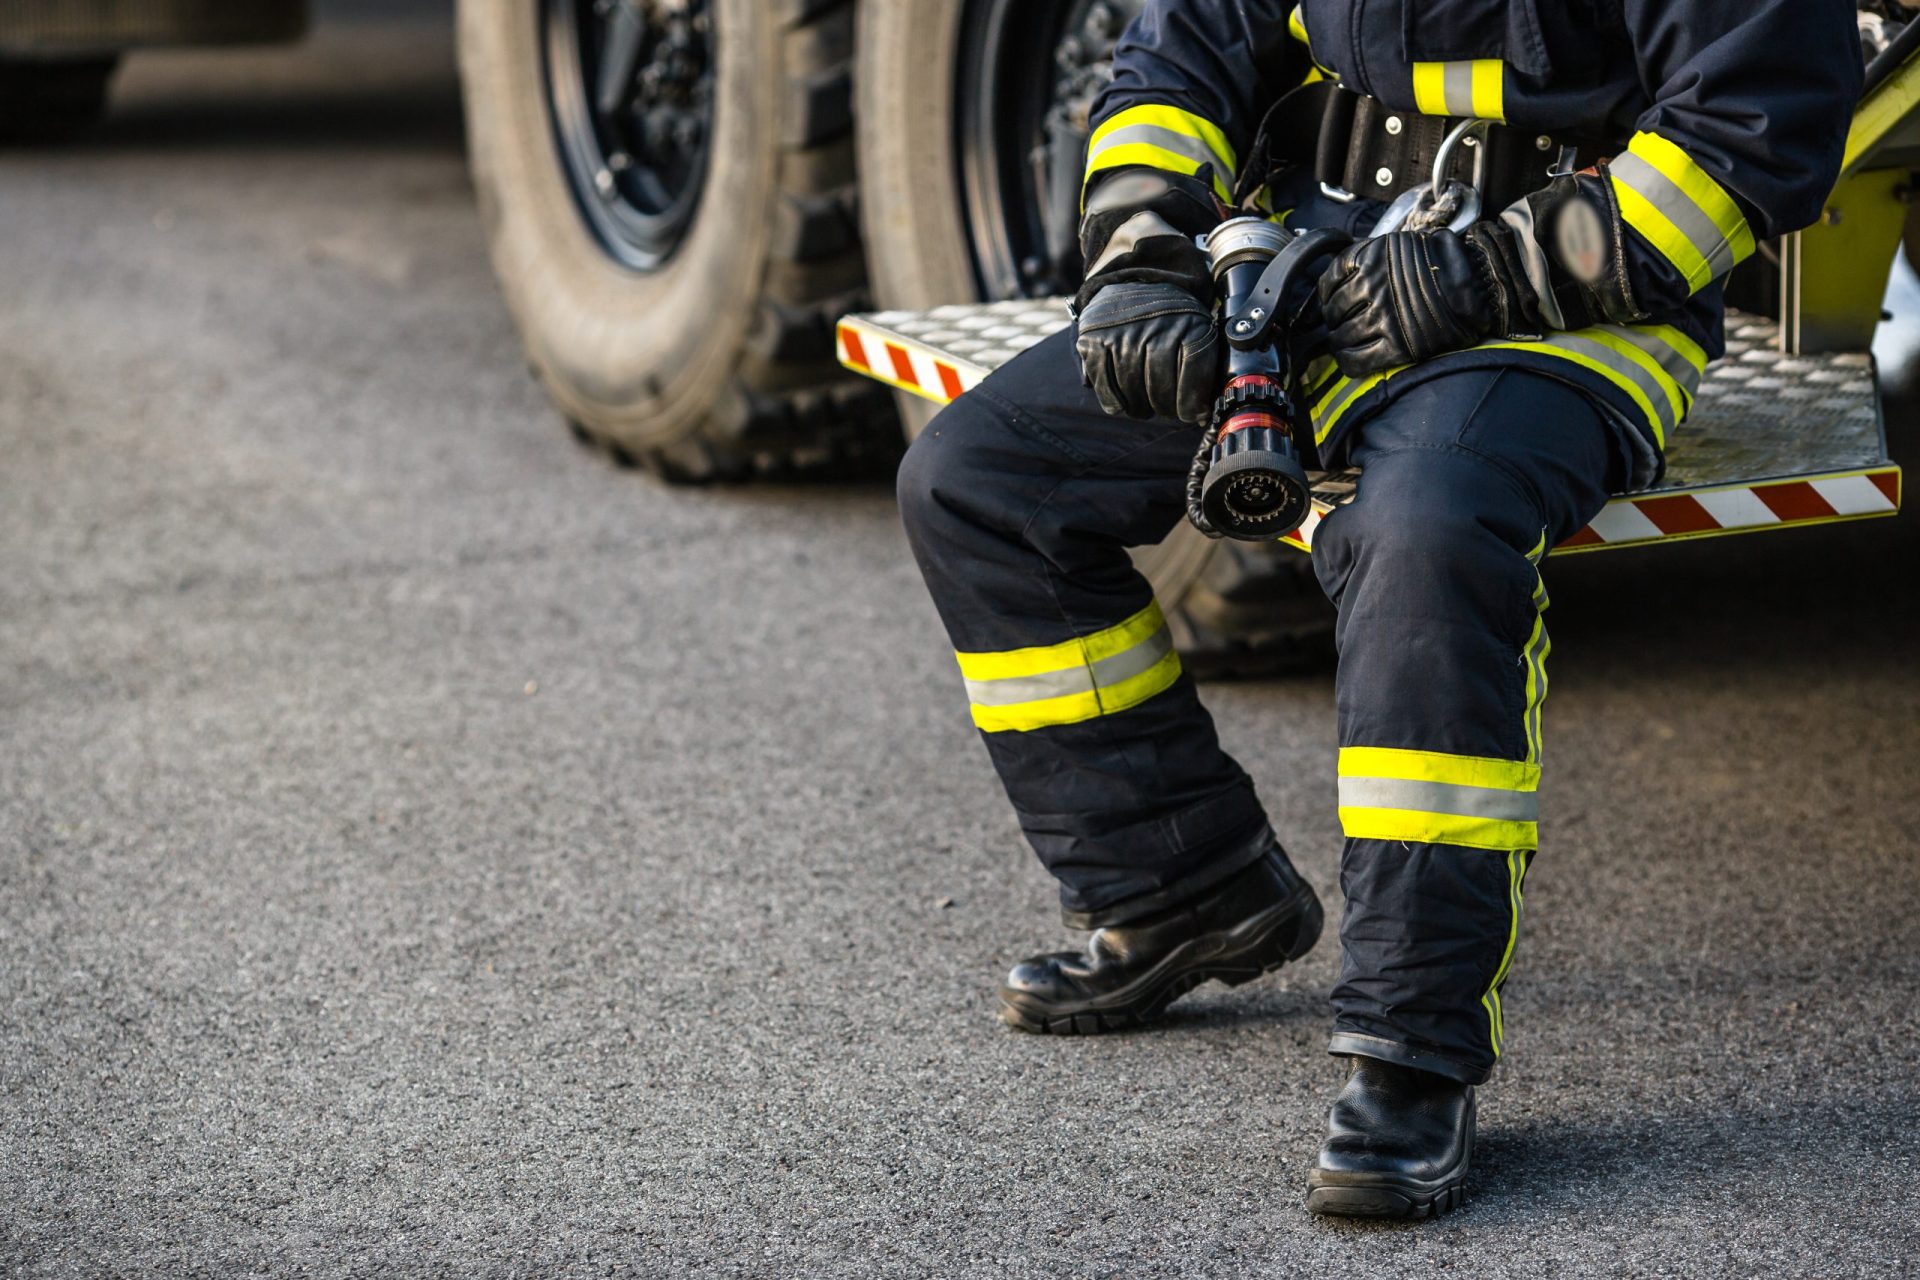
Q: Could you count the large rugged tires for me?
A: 2